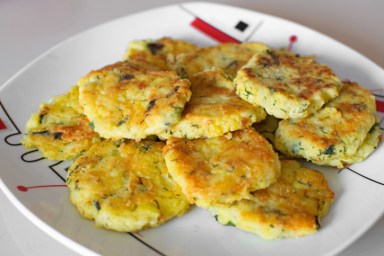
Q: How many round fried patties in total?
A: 11